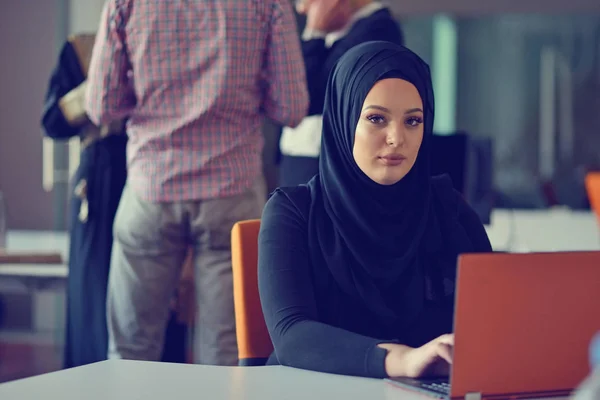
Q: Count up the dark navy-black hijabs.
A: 1